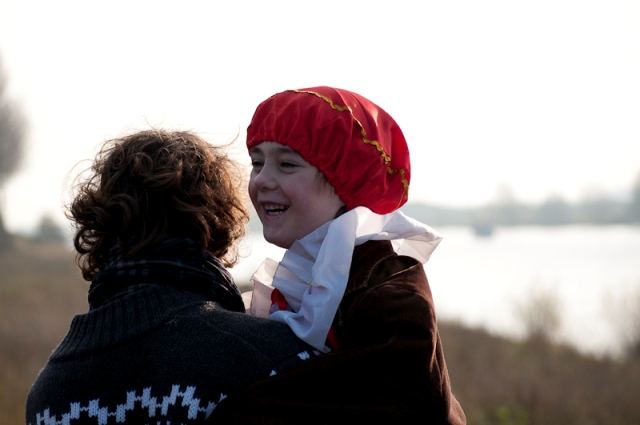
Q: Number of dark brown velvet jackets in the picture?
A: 1